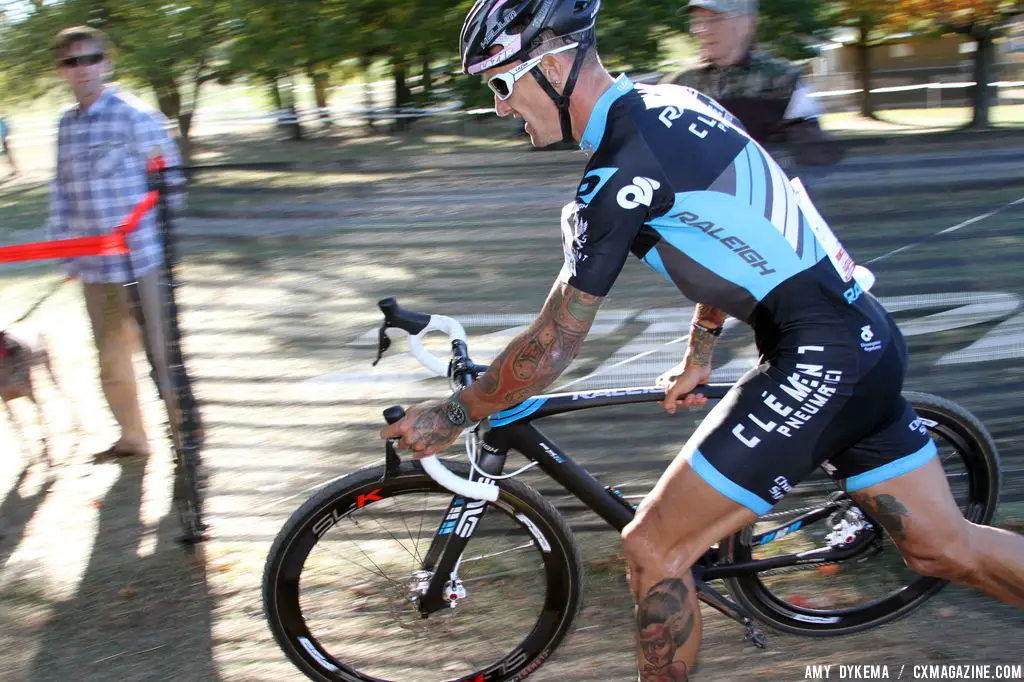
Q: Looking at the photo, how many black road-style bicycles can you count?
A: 1